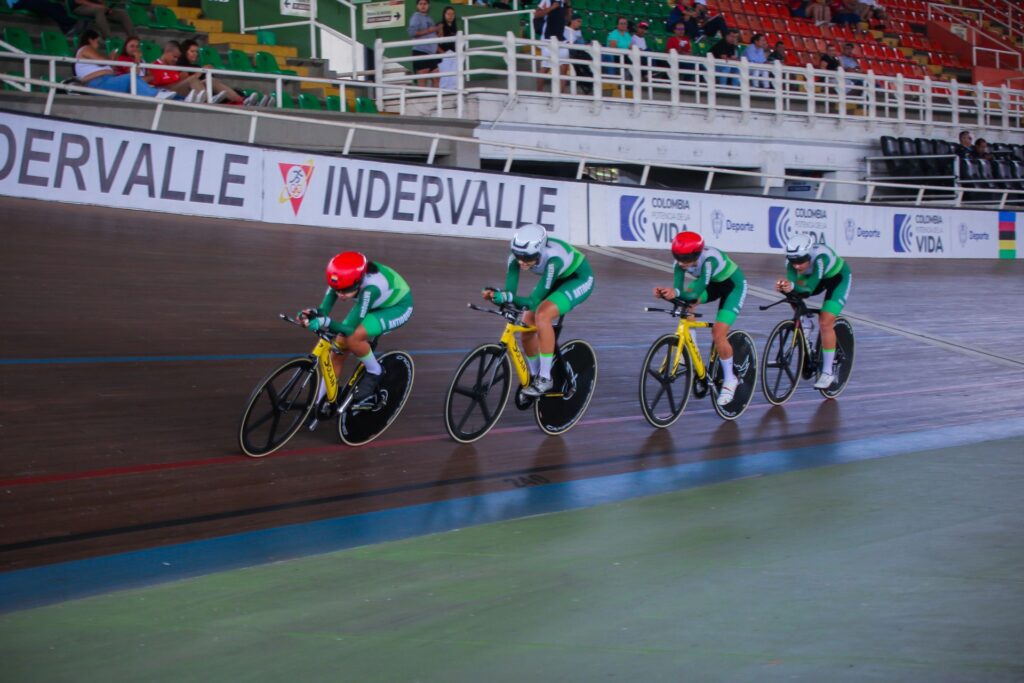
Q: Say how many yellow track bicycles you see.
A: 3